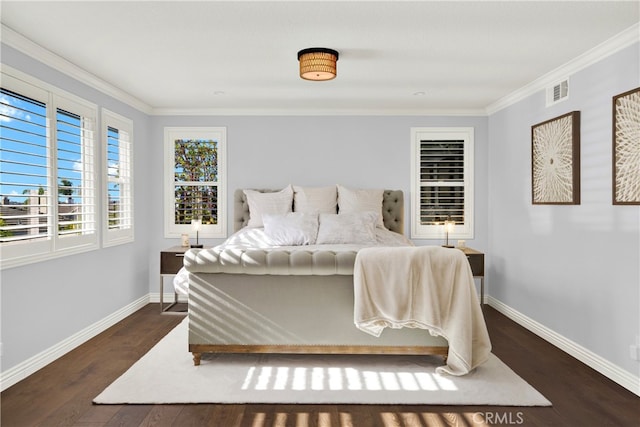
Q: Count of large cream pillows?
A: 3